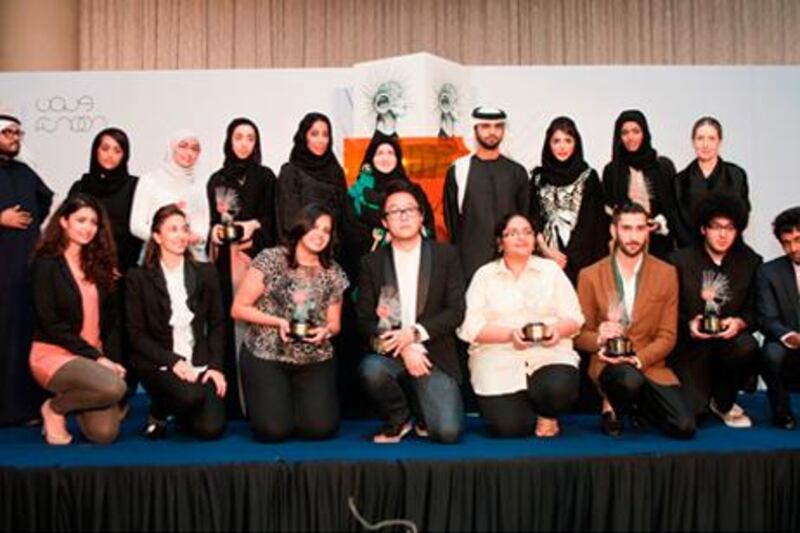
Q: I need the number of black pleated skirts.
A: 1